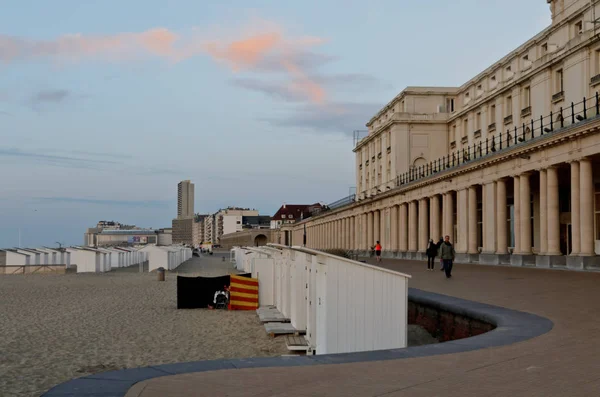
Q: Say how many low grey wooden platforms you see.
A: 3